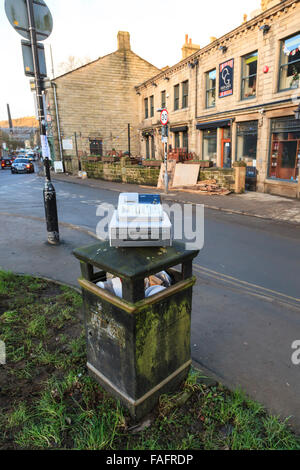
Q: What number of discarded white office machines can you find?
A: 1